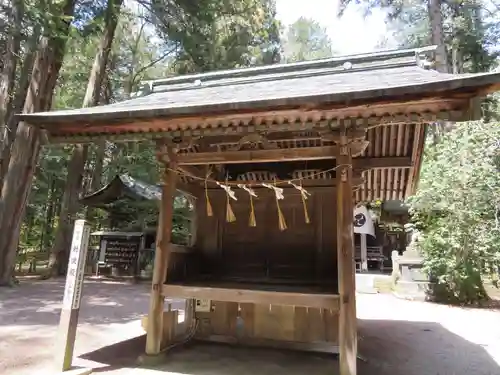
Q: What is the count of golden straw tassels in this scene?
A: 5